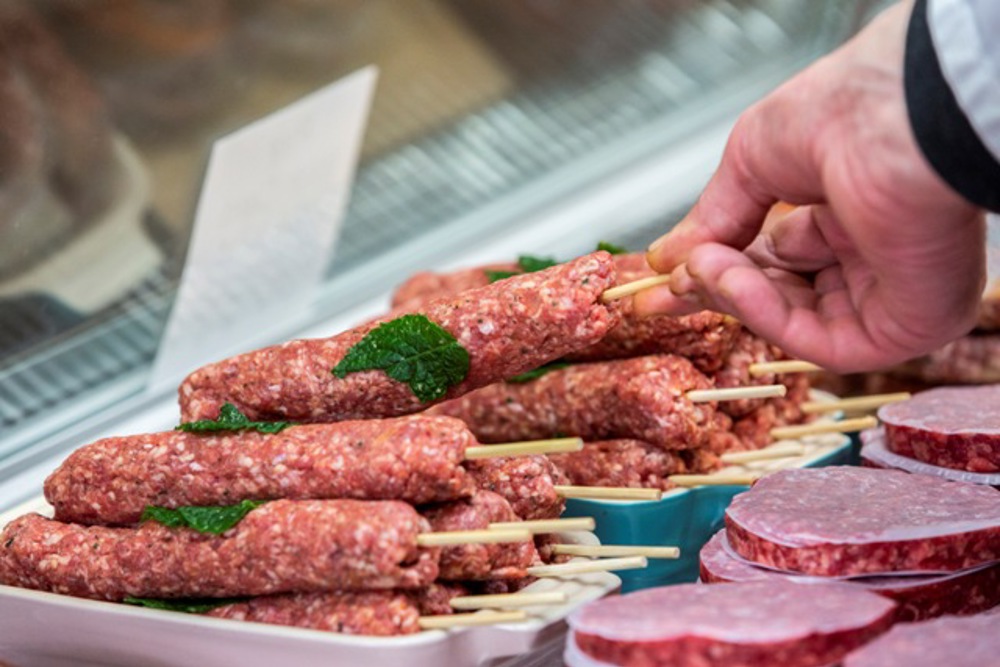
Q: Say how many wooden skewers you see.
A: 15